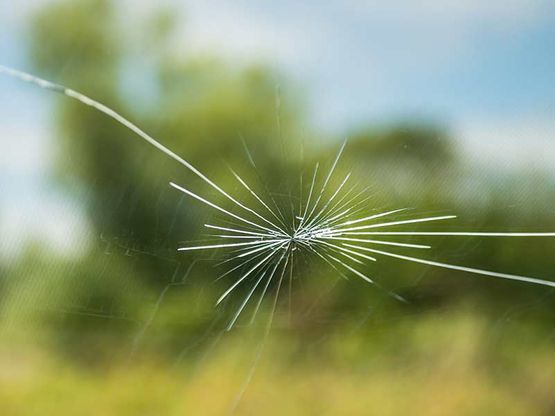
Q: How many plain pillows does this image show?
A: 0